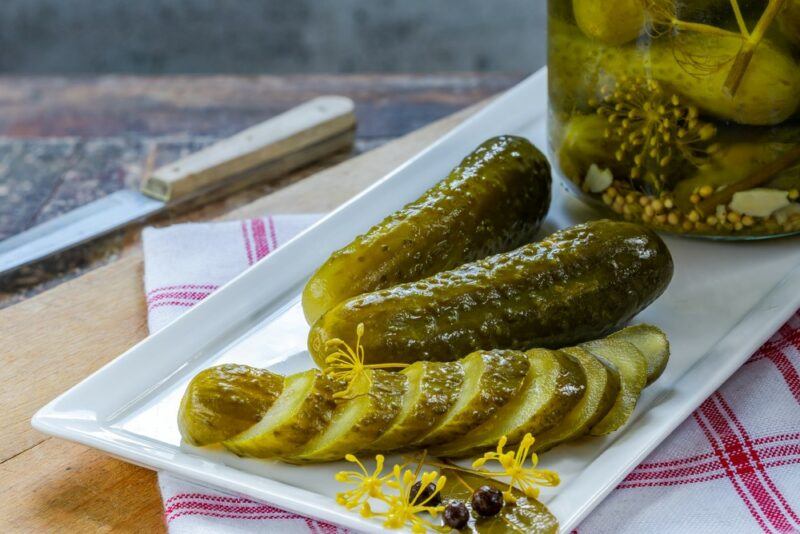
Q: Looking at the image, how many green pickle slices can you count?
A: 9